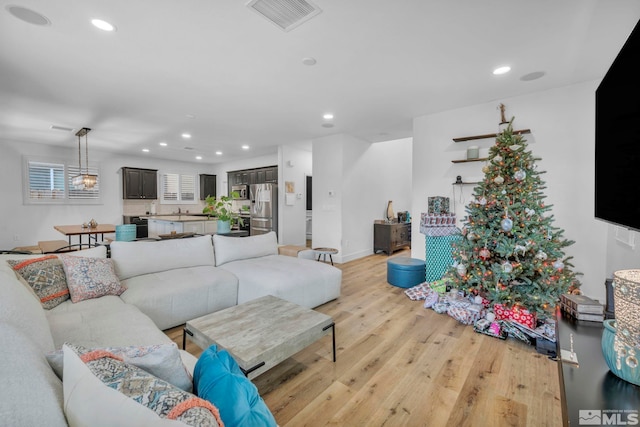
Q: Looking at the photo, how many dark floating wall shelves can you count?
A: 3